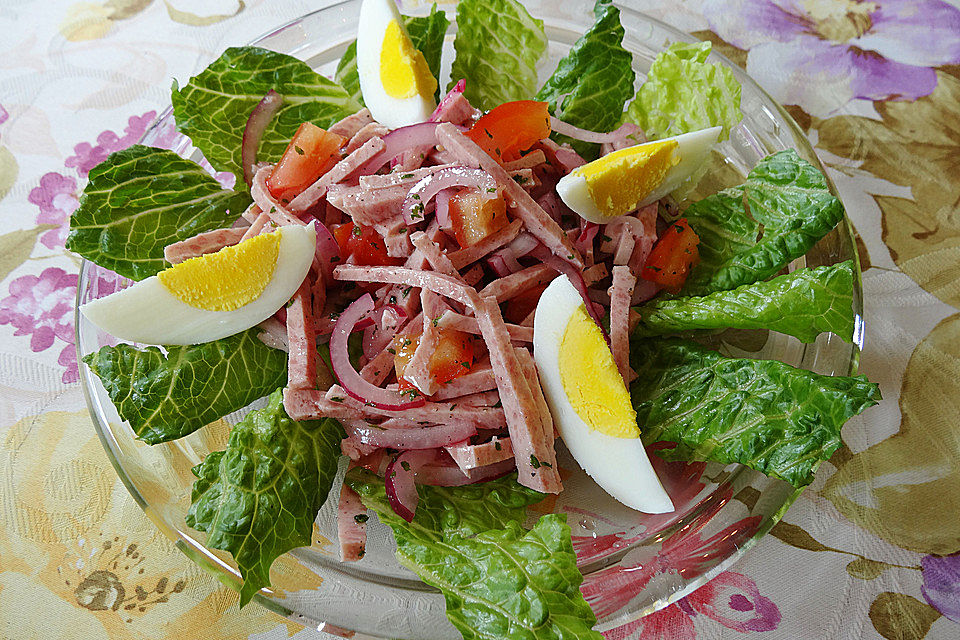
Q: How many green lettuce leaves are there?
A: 12